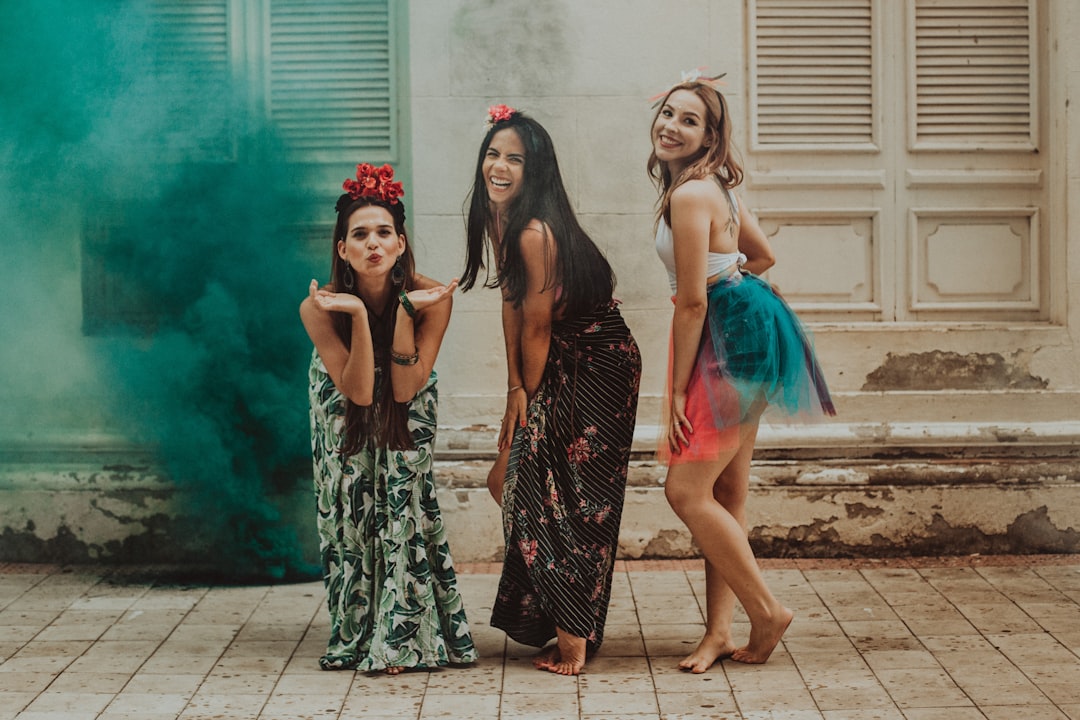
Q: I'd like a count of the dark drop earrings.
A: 2